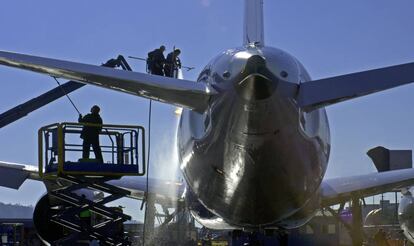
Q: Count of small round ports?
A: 2